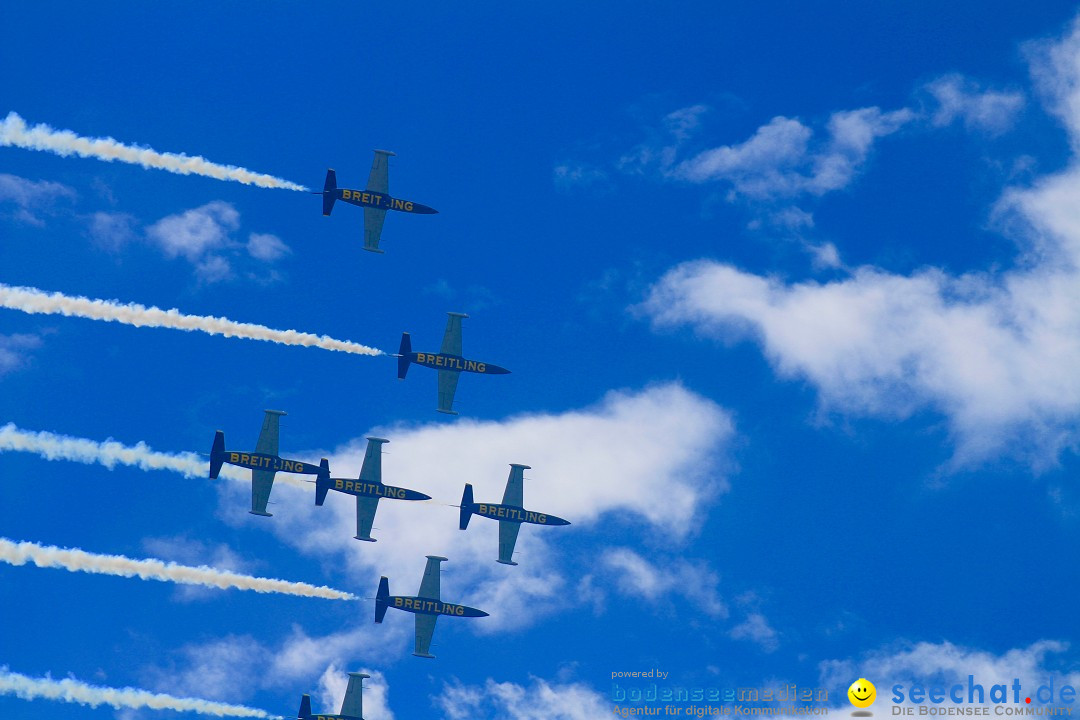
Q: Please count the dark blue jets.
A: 7